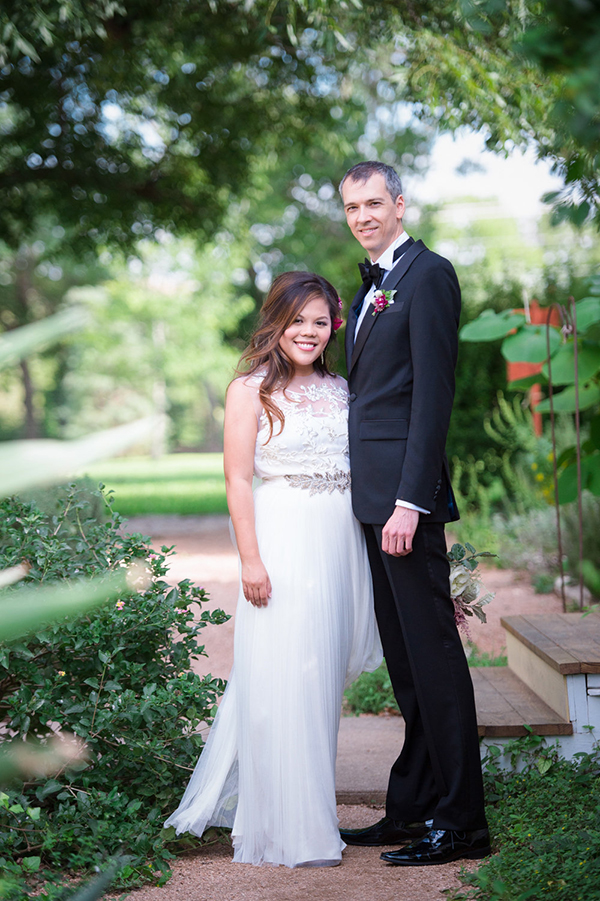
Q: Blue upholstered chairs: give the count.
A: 0